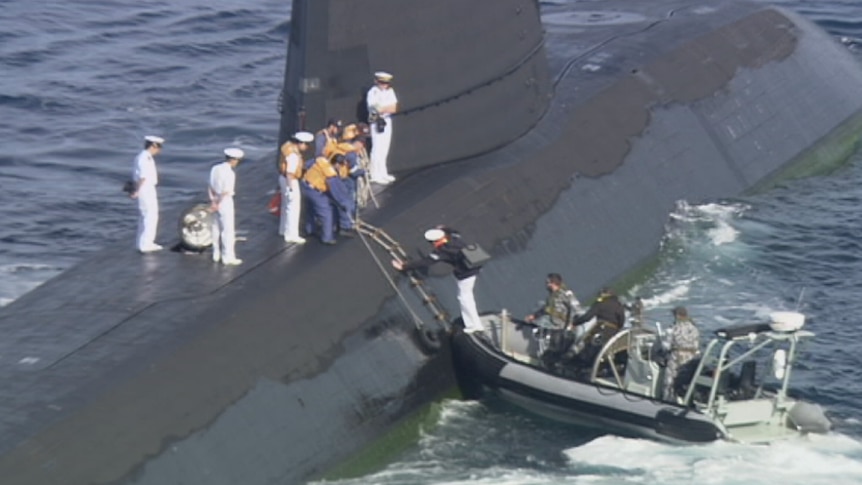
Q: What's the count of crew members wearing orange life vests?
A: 5